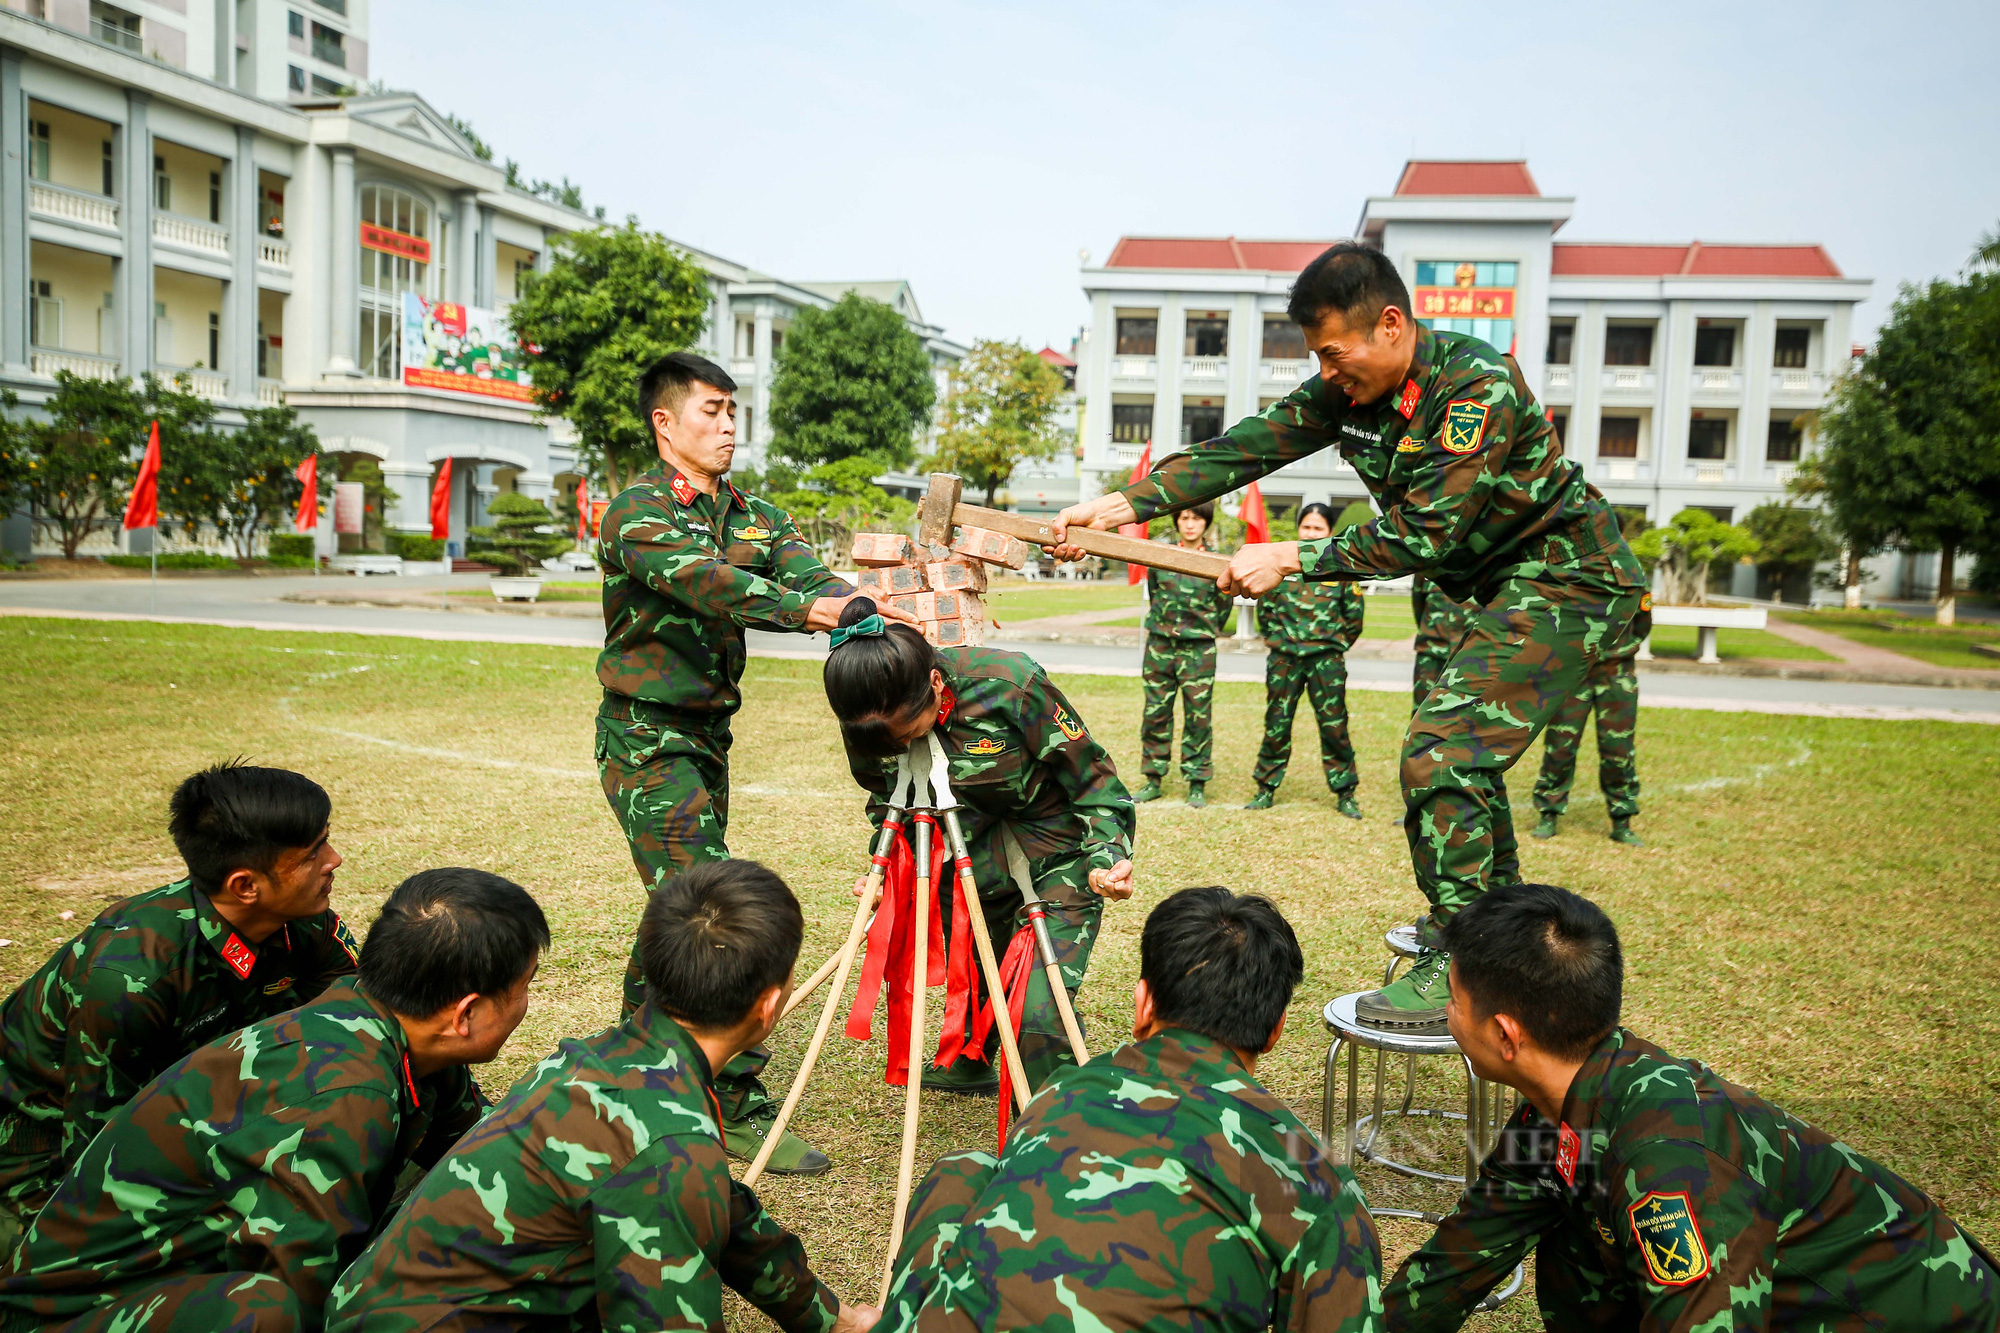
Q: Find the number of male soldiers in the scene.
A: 7